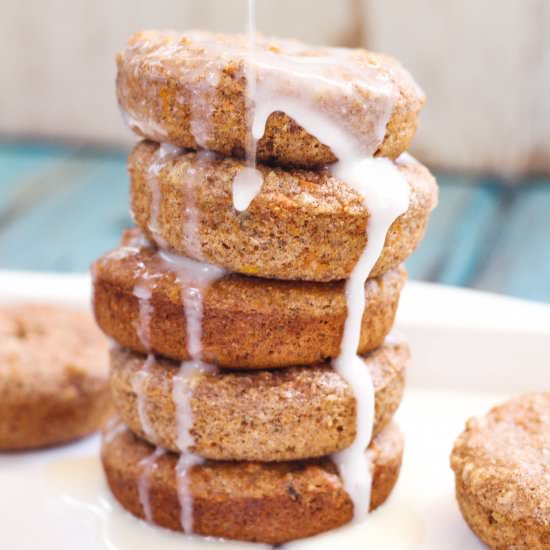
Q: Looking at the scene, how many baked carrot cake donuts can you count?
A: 7